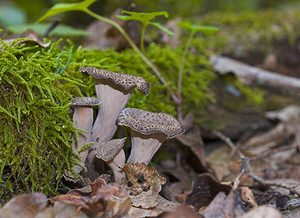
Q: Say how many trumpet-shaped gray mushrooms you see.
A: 4